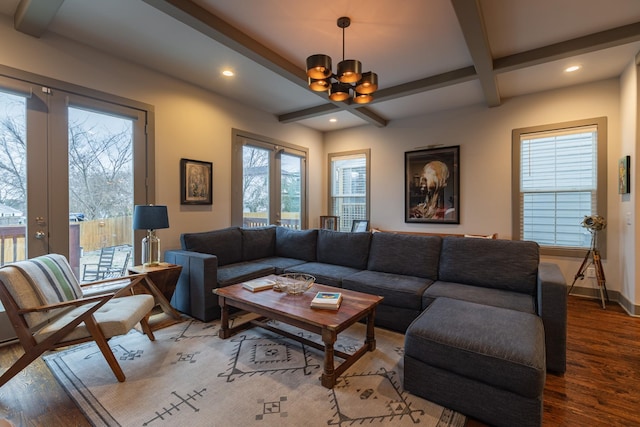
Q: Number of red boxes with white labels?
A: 0